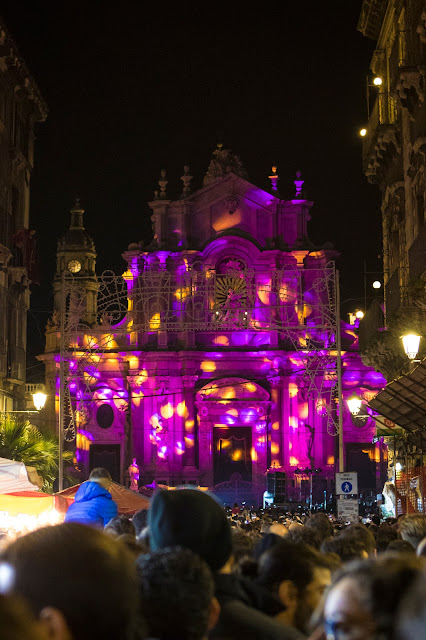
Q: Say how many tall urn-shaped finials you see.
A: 4